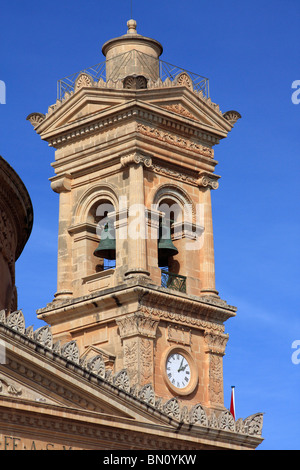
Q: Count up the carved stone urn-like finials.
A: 1